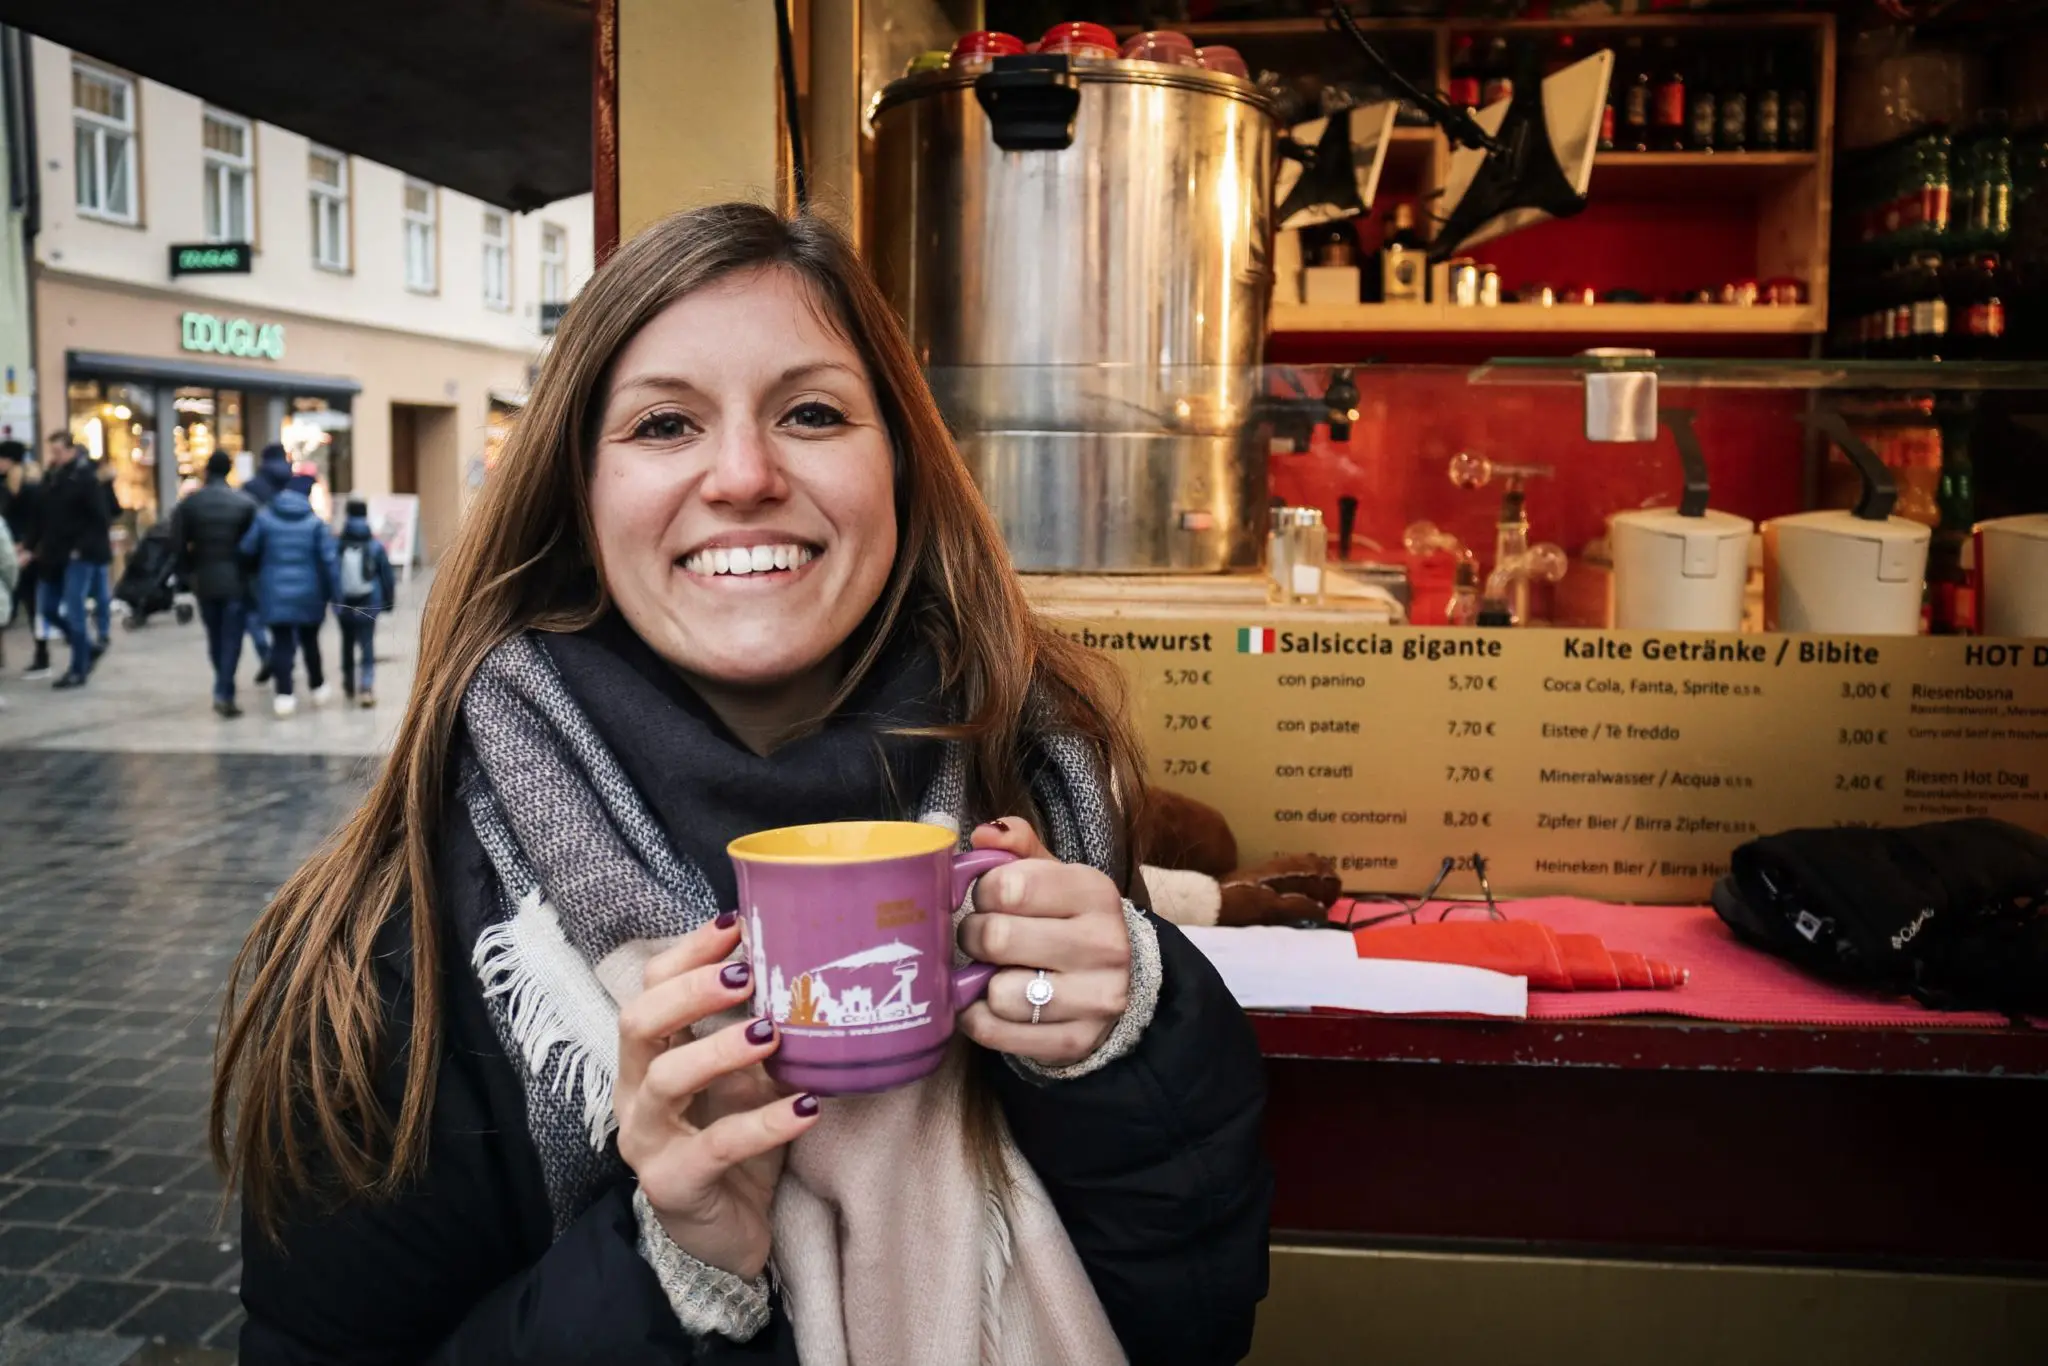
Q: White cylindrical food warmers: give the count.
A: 3